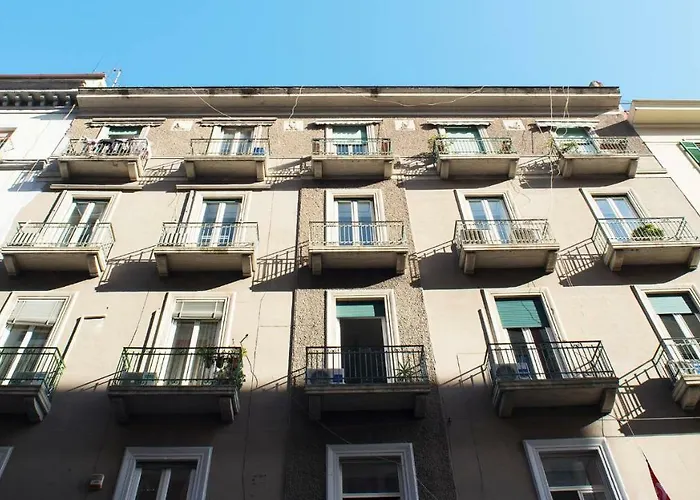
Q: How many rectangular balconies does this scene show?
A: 15